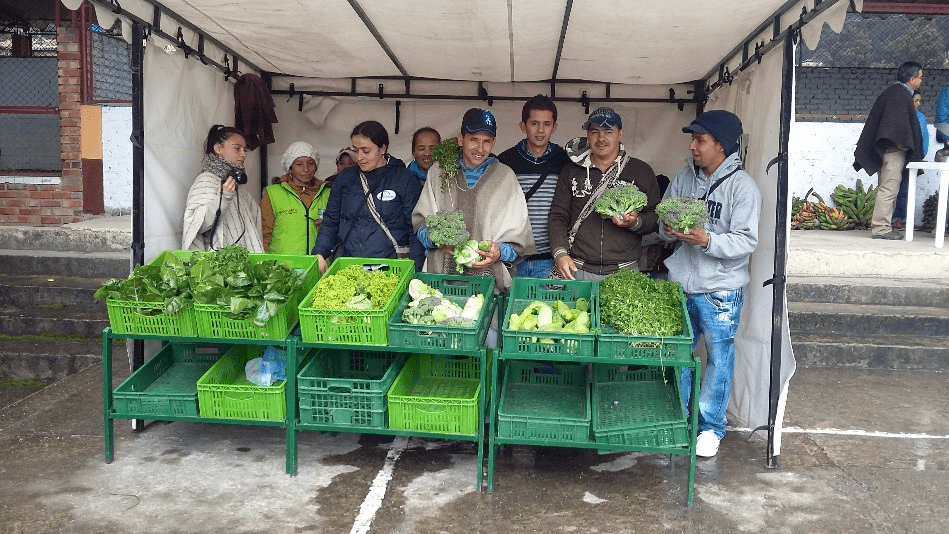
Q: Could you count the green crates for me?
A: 12